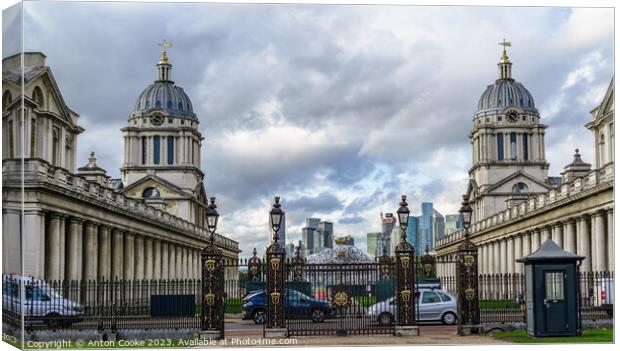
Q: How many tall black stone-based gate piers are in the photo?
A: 4